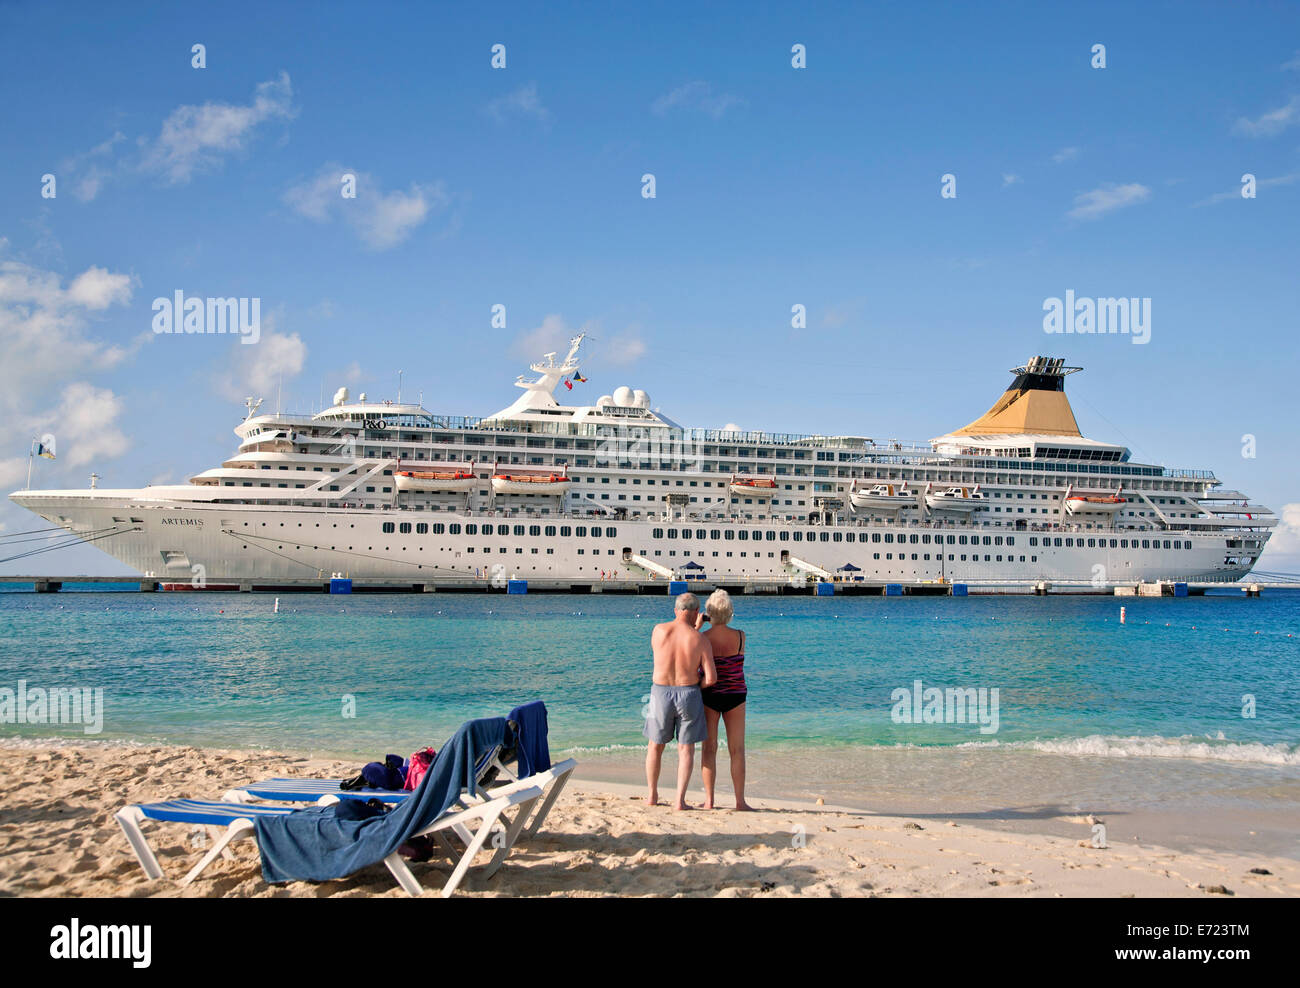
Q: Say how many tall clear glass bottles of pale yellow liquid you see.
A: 0